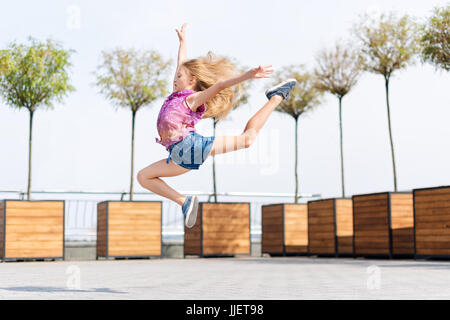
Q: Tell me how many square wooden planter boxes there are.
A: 7